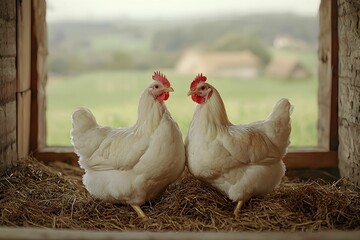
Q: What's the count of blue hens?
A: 0